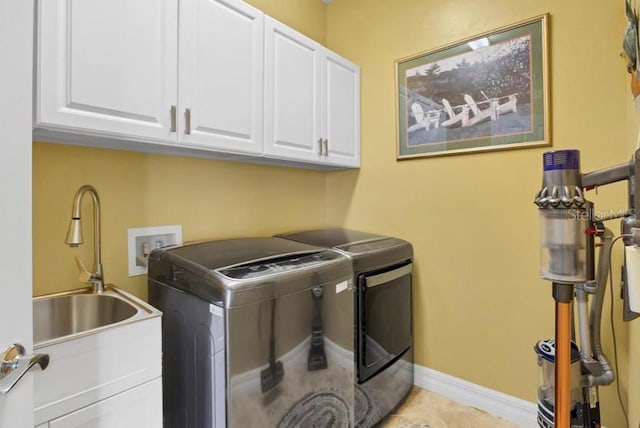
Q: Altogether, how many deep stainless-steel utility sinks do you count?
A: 1